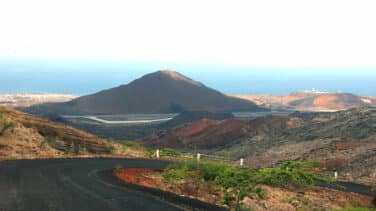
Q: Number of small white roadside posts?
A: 4